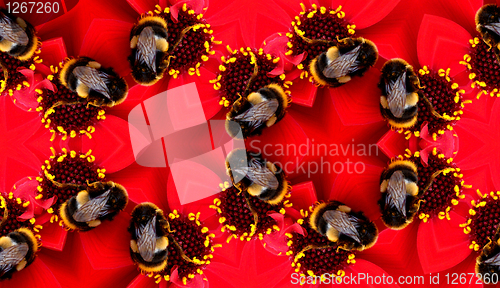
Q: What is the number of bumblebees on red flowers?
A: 14